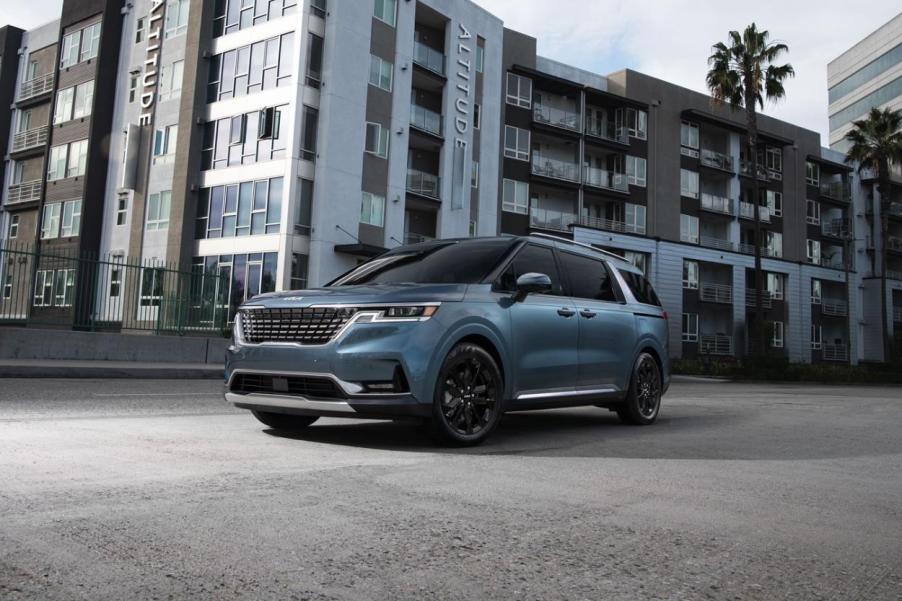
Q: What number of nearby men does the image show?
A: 0